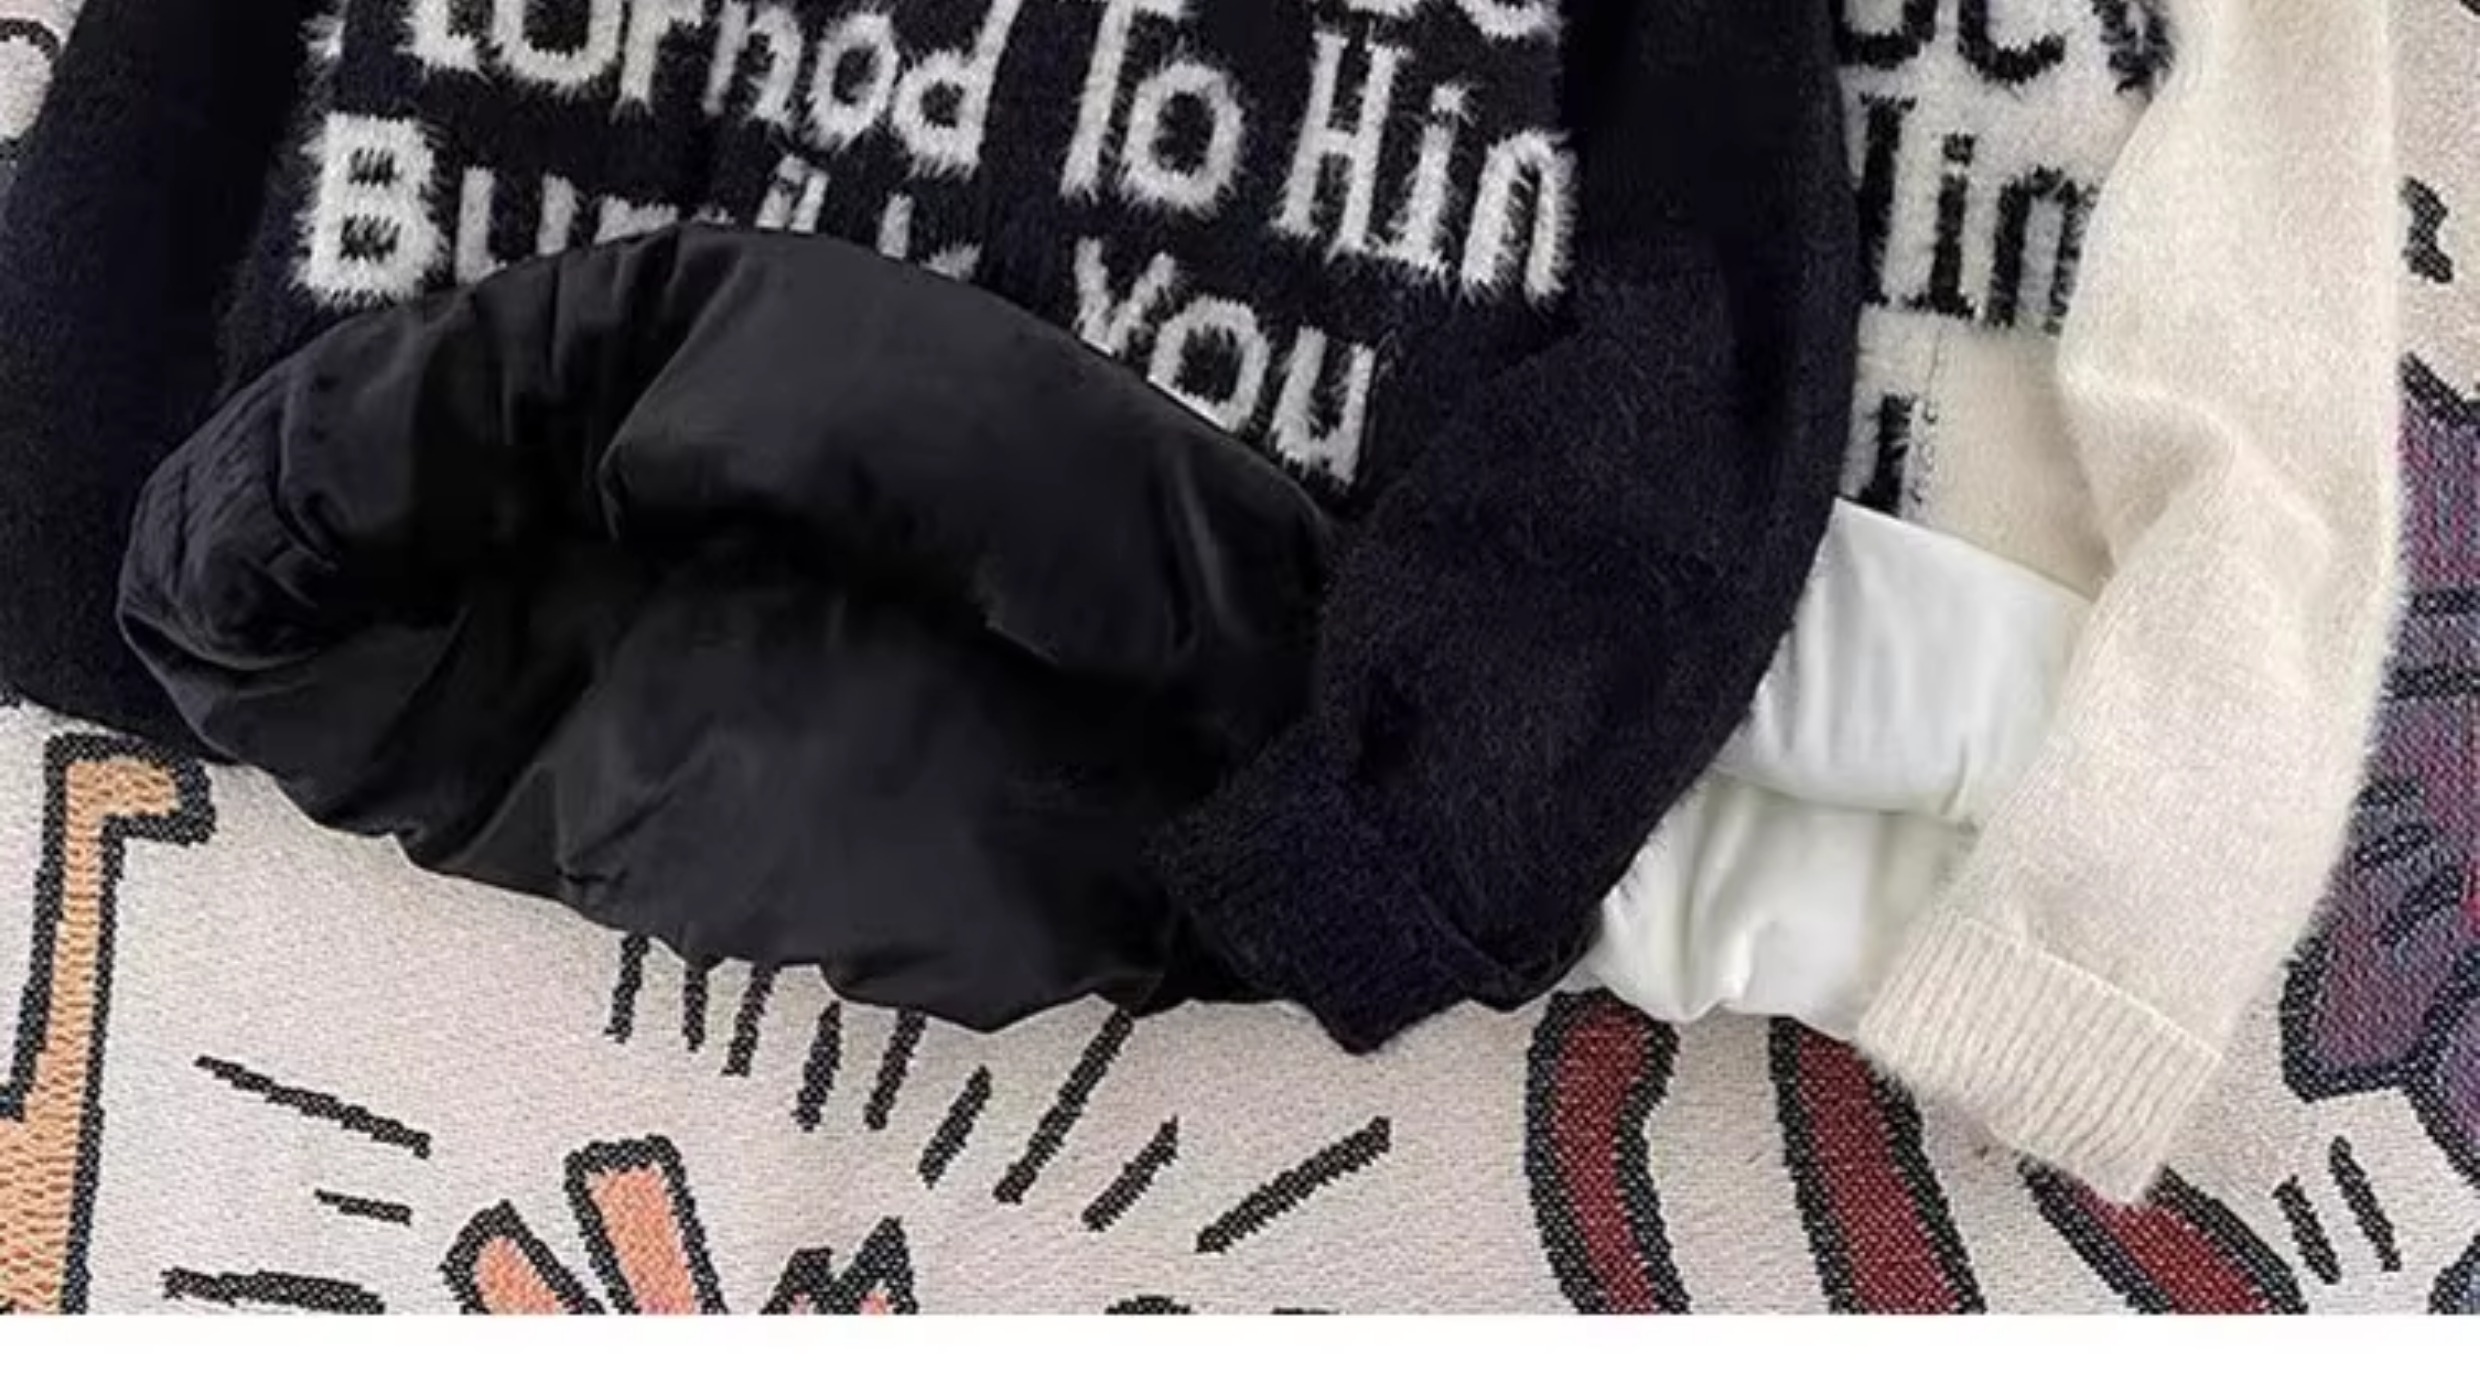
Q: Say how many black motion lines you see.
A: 14